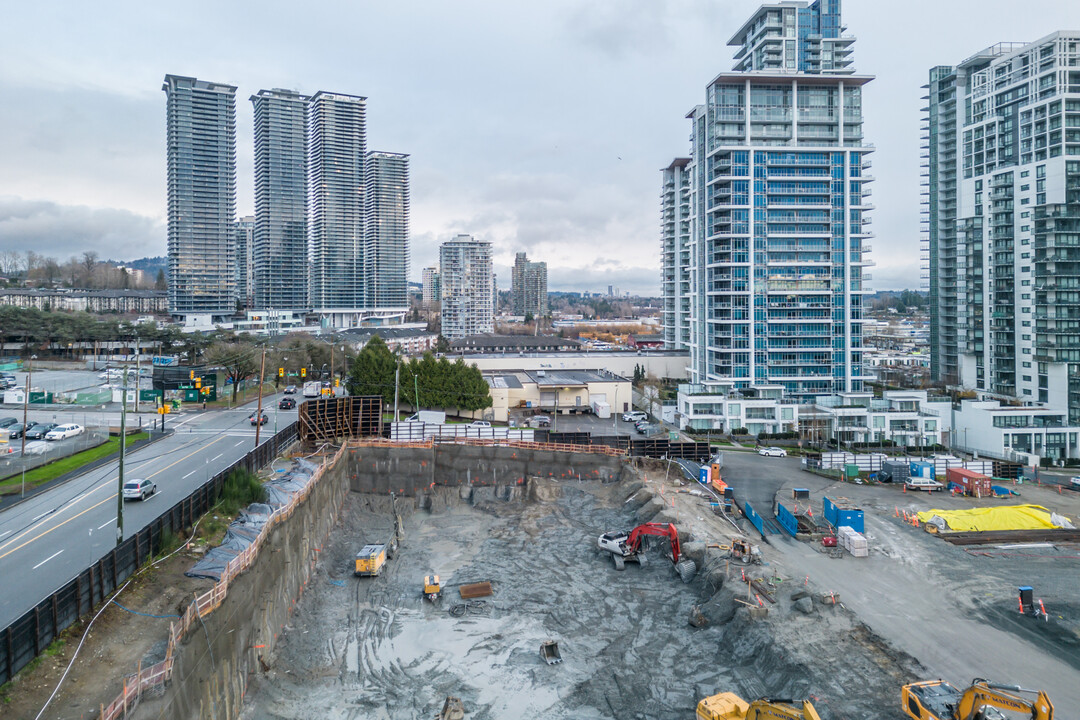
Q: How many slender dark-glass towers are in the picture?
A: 4